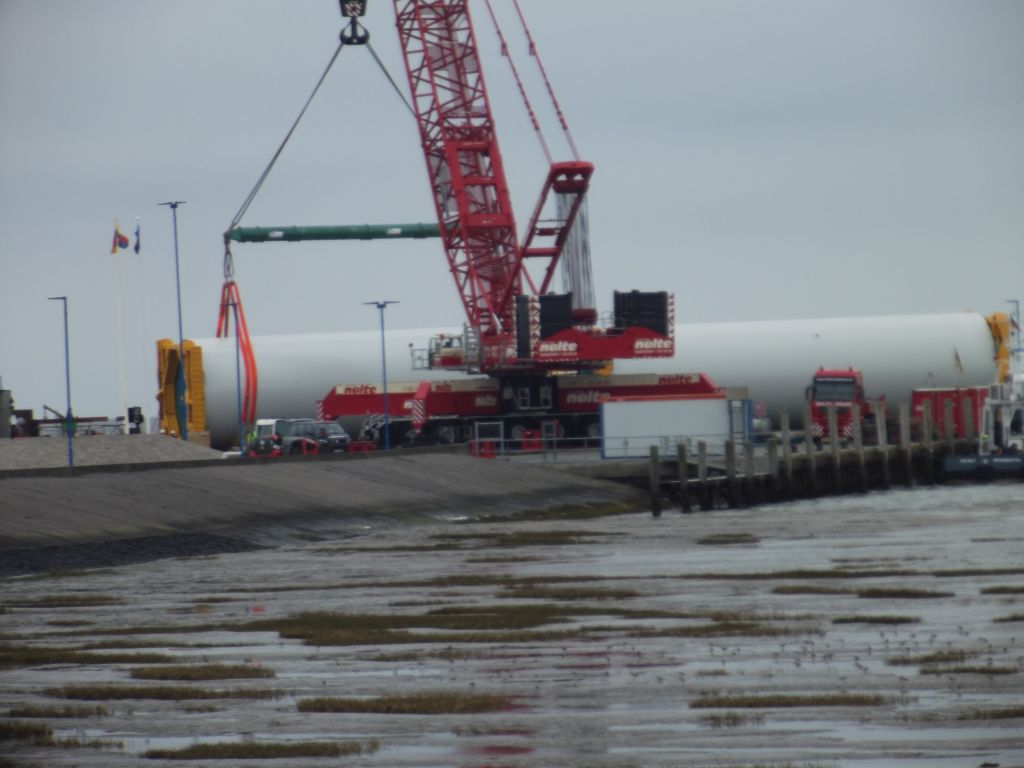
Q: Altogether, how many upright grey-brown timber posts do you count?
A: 15